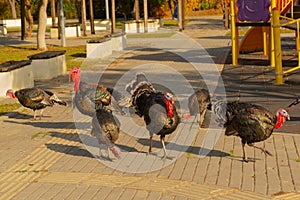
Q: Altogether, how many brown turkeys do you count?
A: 6